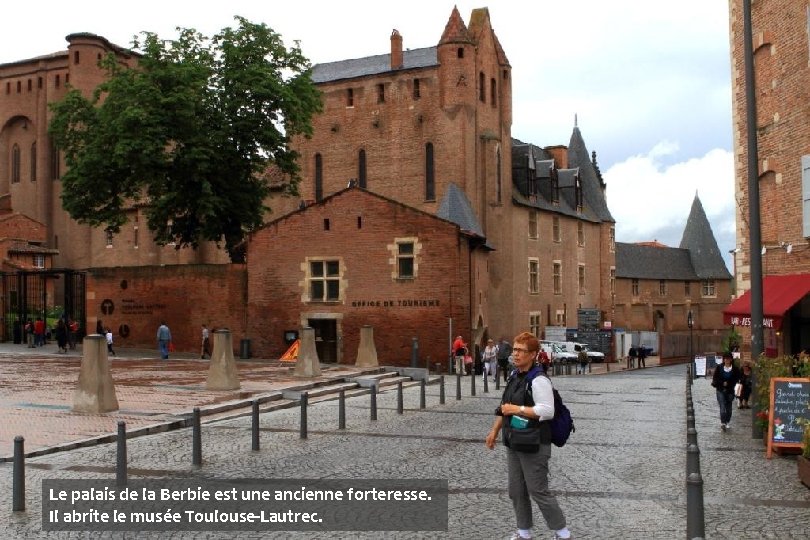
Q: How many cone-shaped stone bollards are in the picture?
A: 4